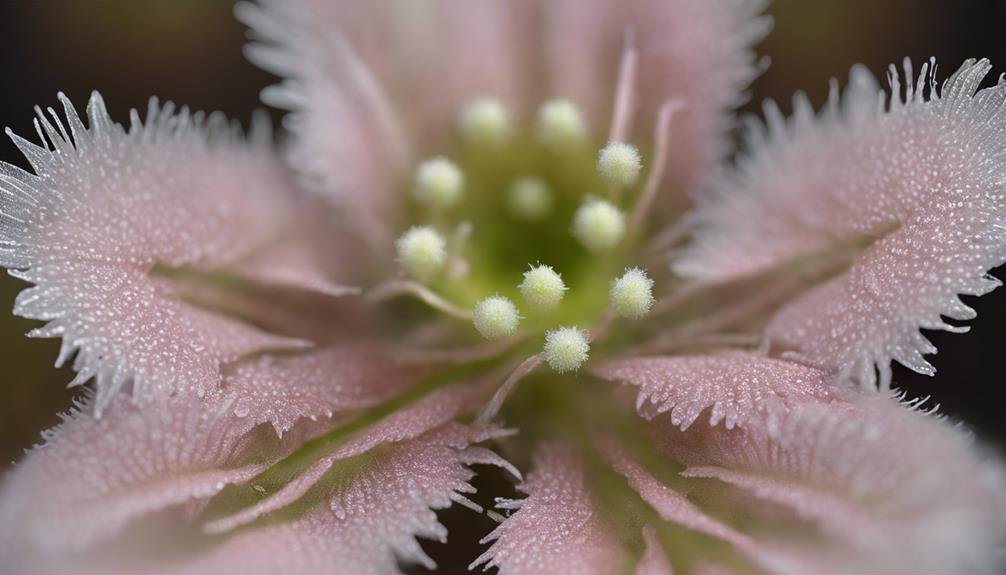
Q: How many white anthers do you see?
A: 11